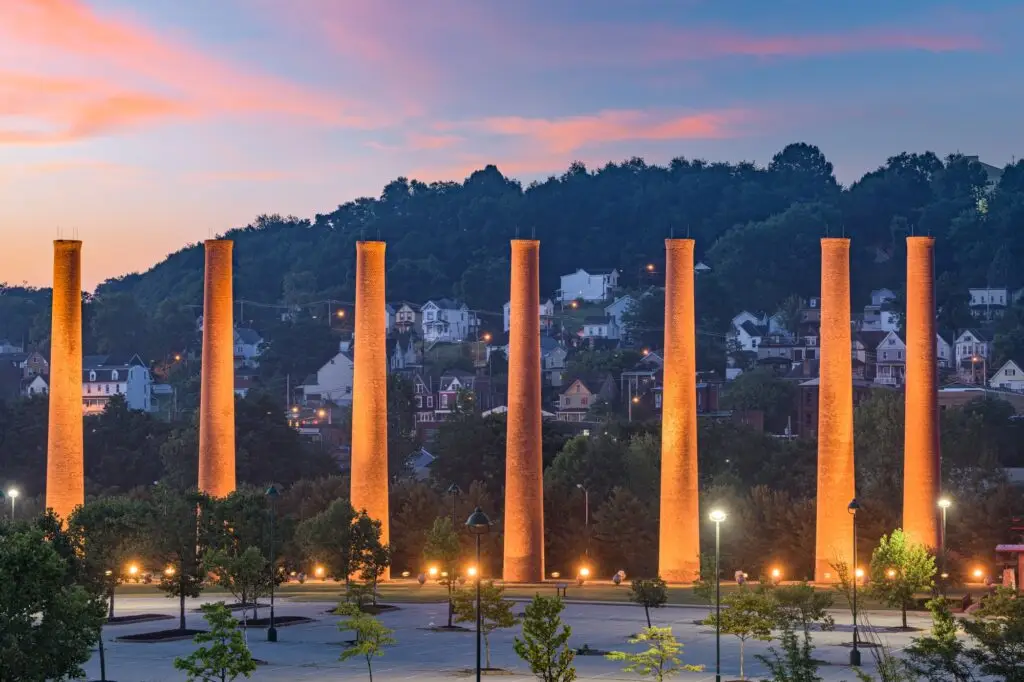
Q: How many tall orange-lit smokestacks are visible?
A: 7